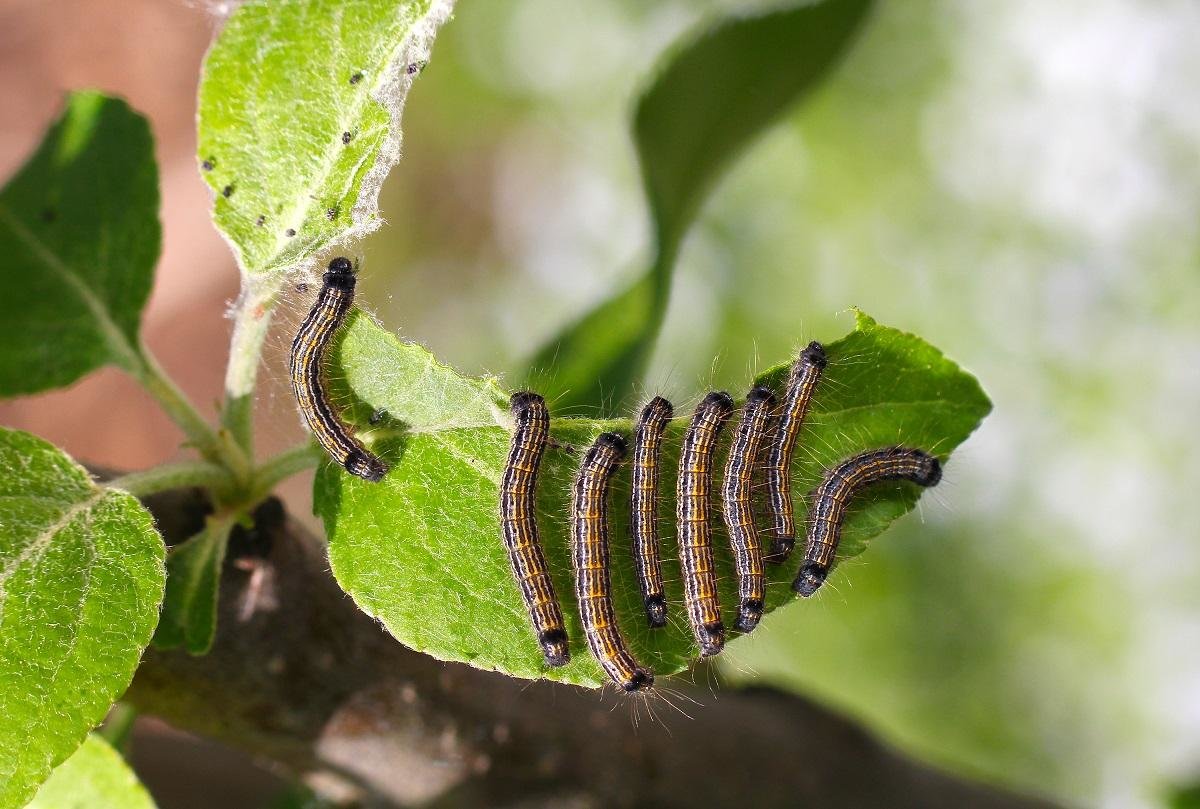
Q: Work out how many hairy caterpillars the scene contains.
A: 8